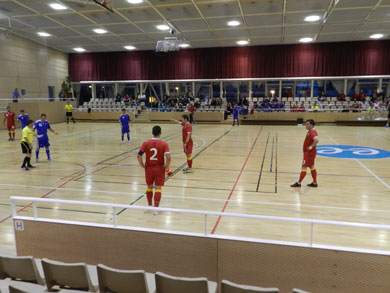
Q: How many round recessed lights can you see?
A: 13